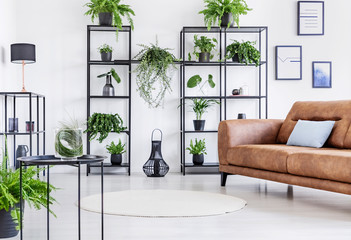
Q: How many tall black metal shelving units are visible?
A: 2